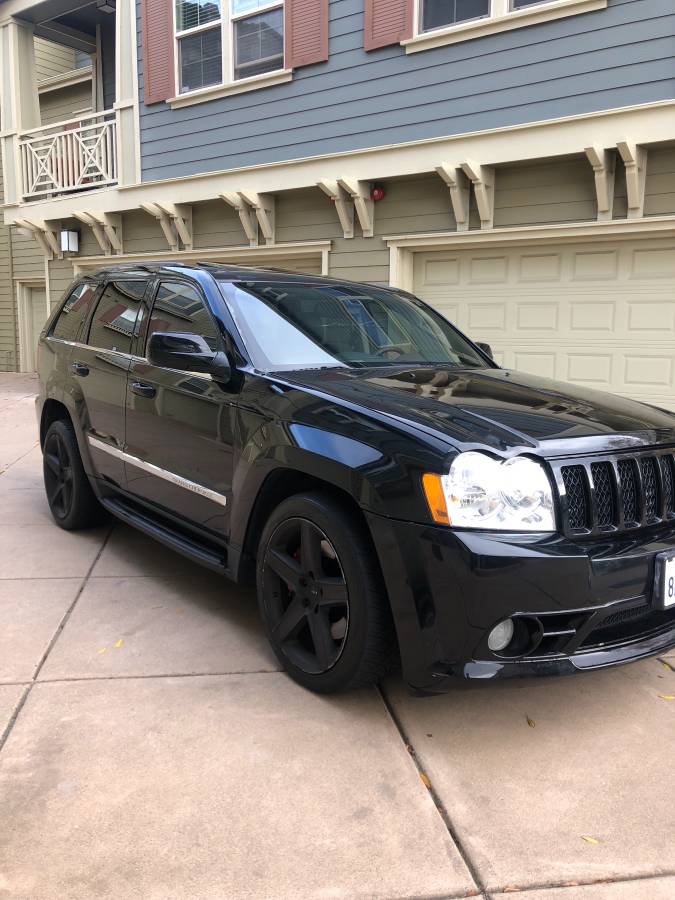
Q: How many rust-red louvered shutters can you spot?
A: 3